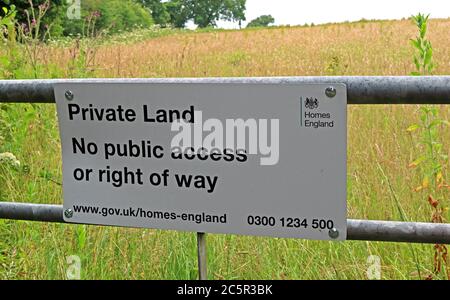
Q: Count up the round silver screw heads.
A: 4